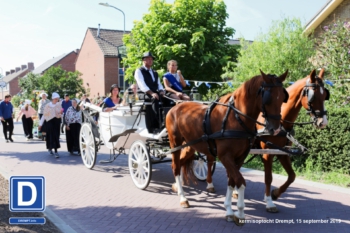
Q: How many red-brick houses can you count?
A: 3